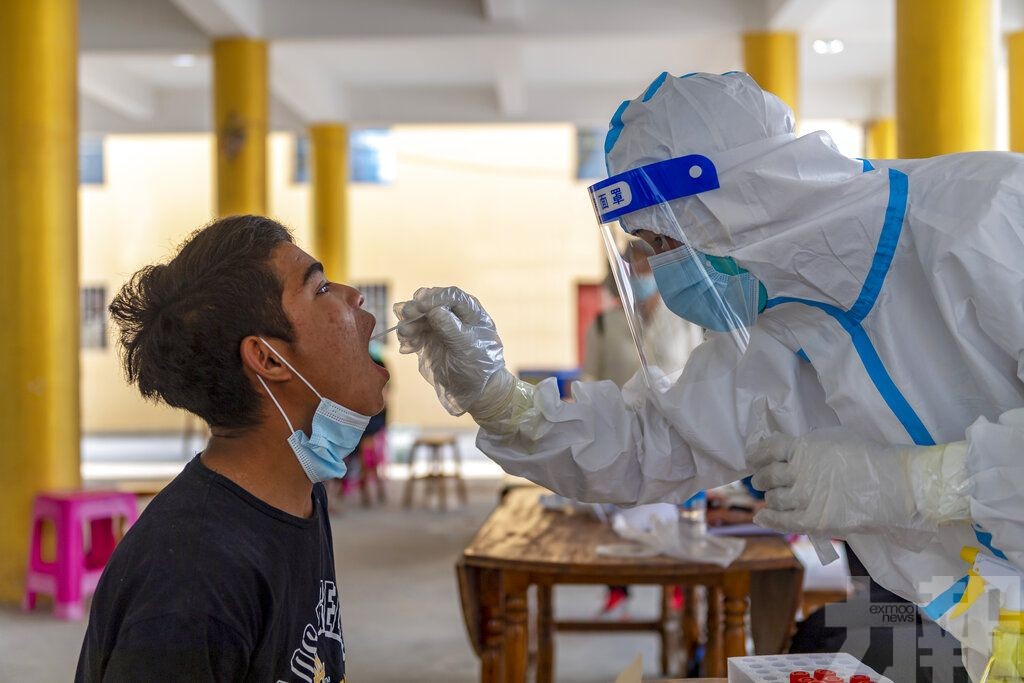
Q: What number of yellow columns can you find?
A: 7